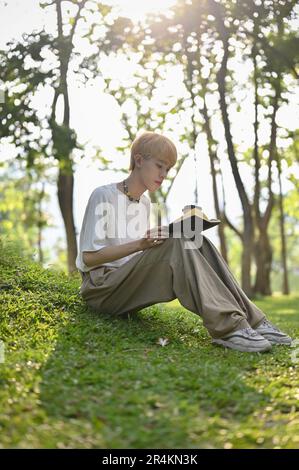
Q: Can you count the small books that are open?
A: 1